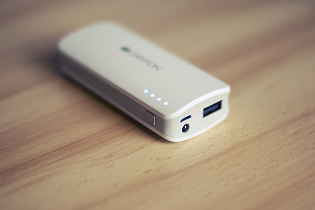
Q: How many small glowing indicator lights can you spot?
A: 4